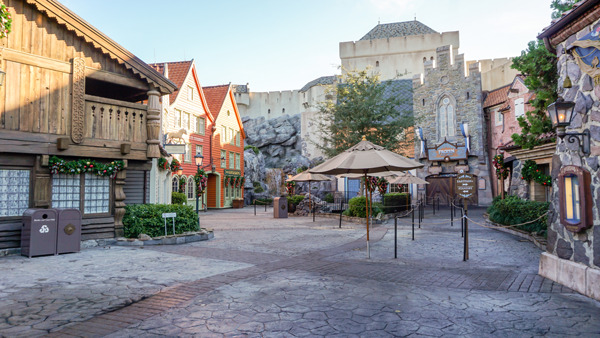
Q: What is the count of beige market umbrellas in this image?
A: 4